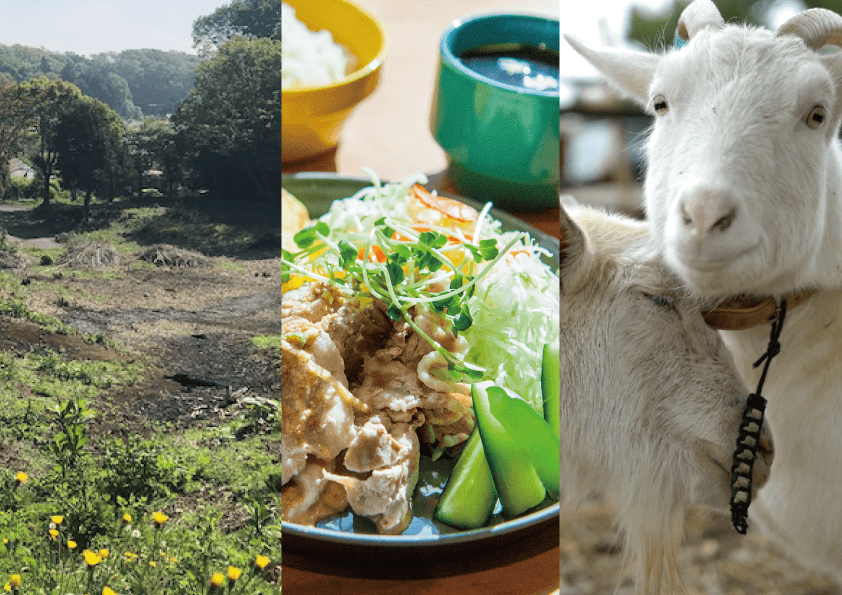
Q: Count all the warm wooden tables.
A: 1